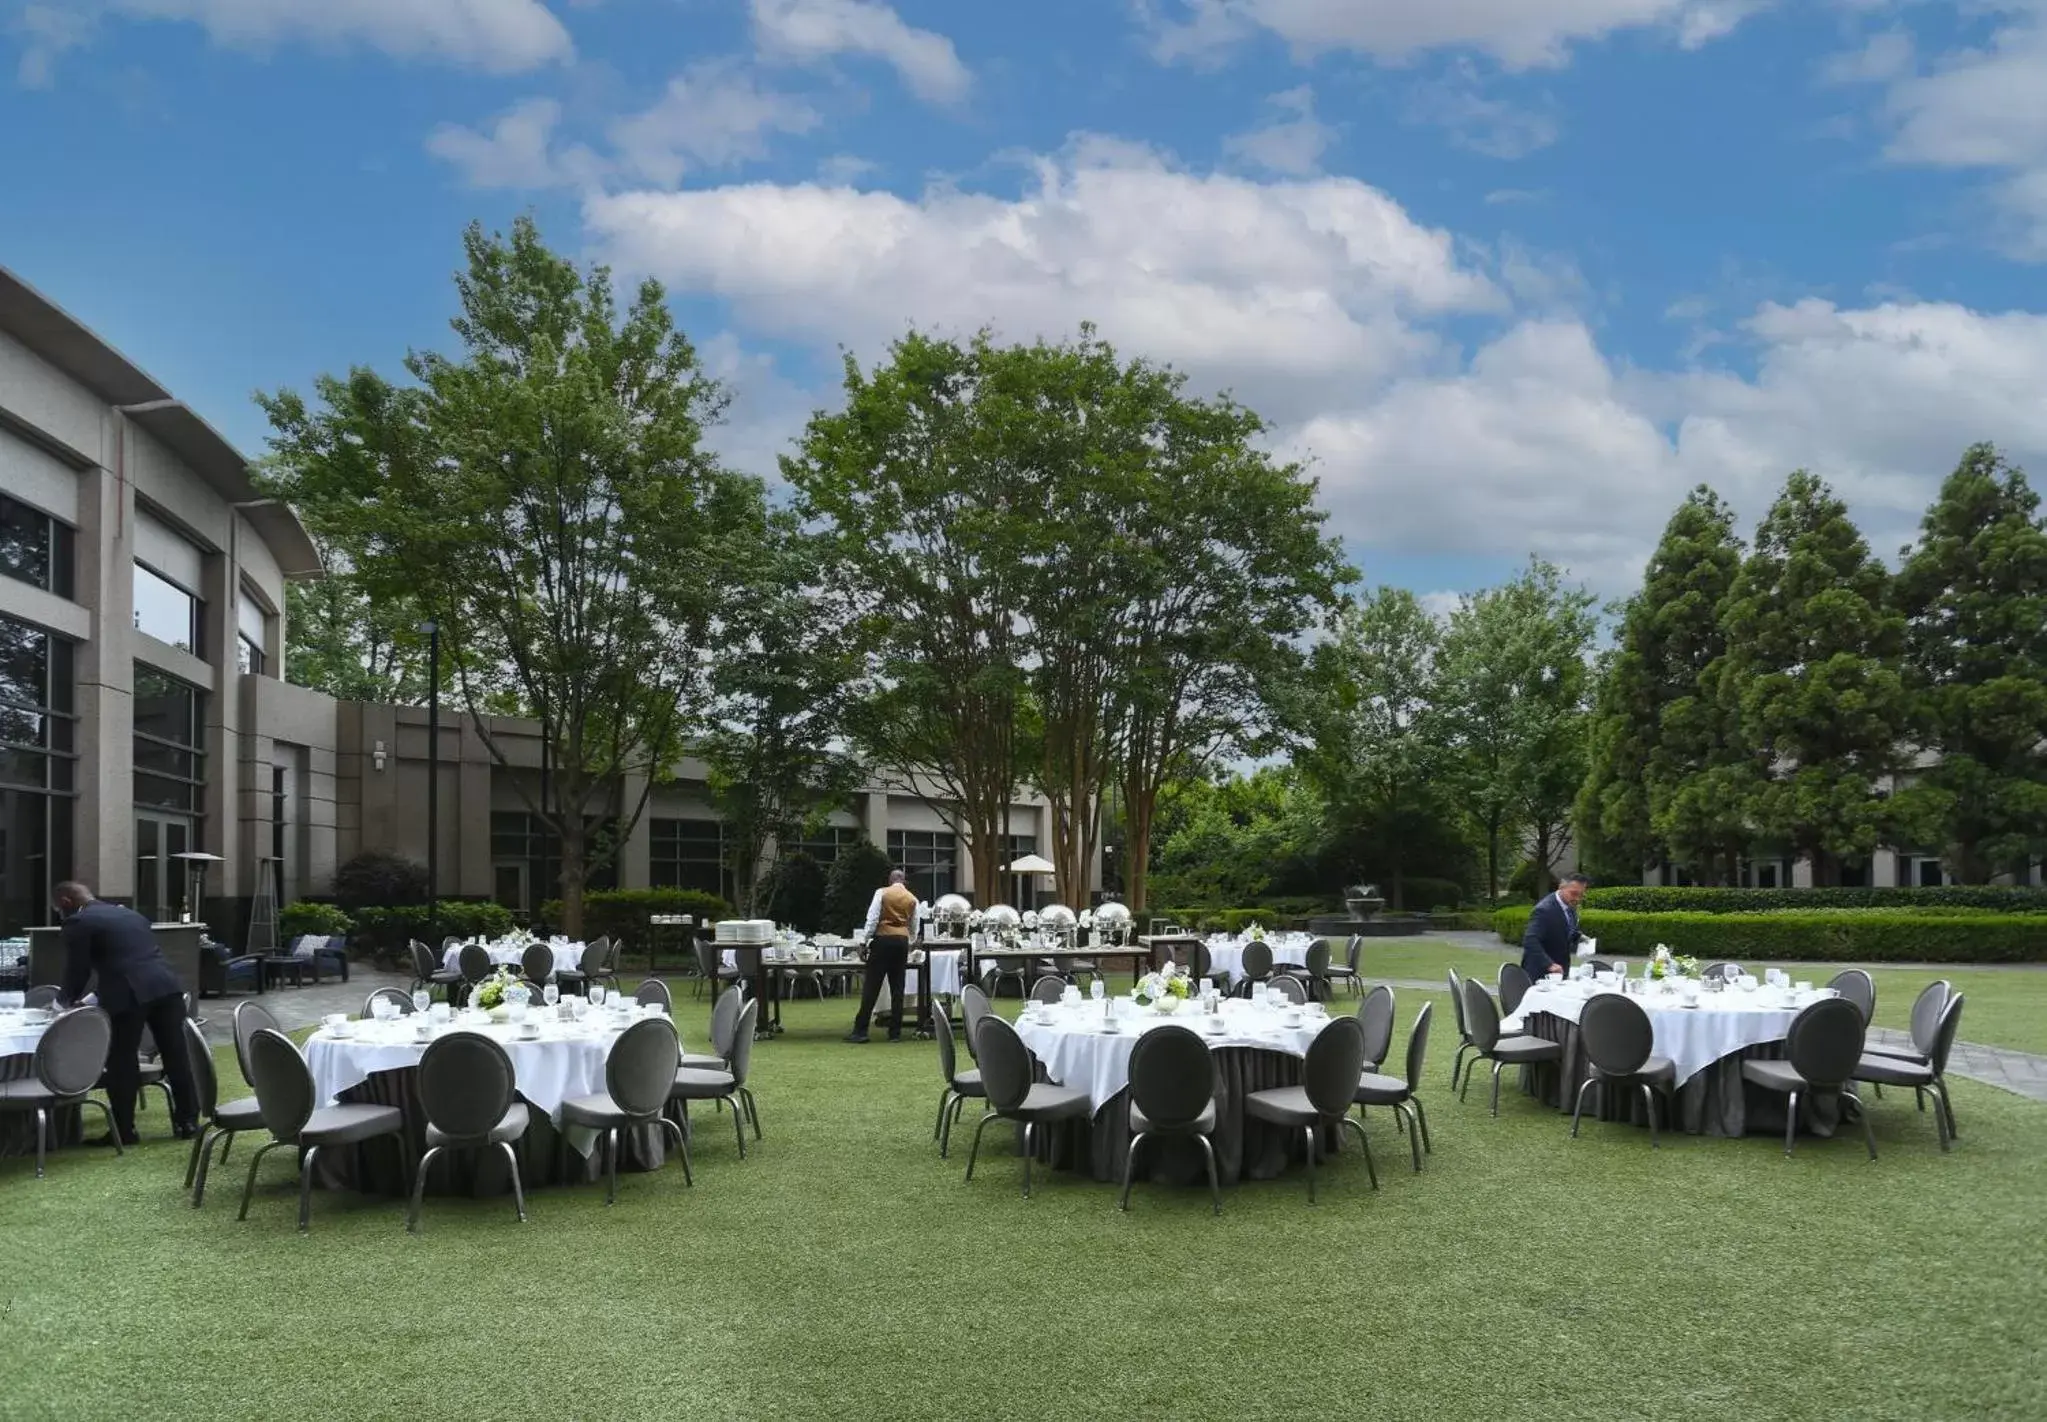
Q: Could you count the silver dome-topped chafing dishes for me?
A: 4